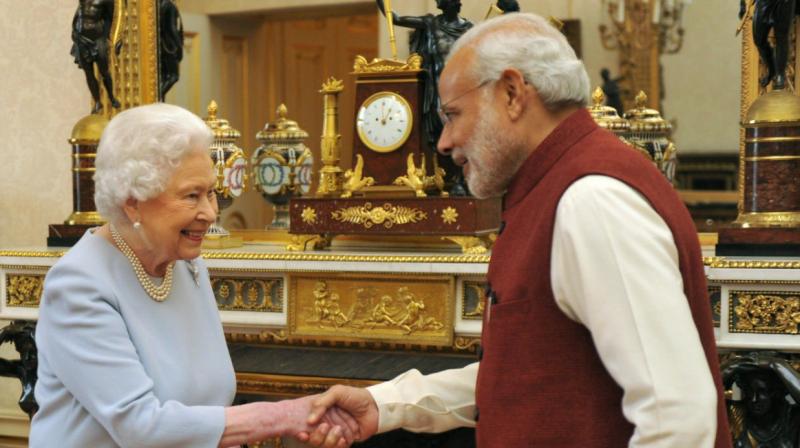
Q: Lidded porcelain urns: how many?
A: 4